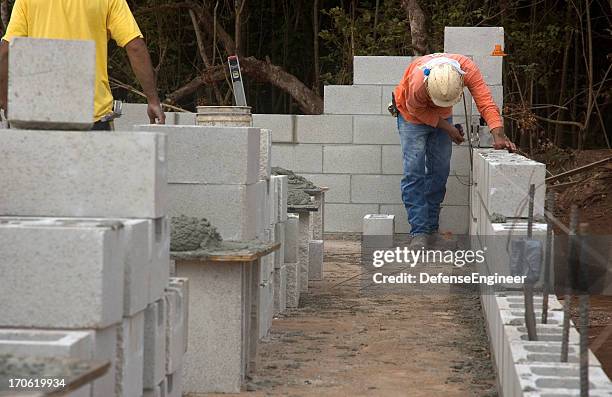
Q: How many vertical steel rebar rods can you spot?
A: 4